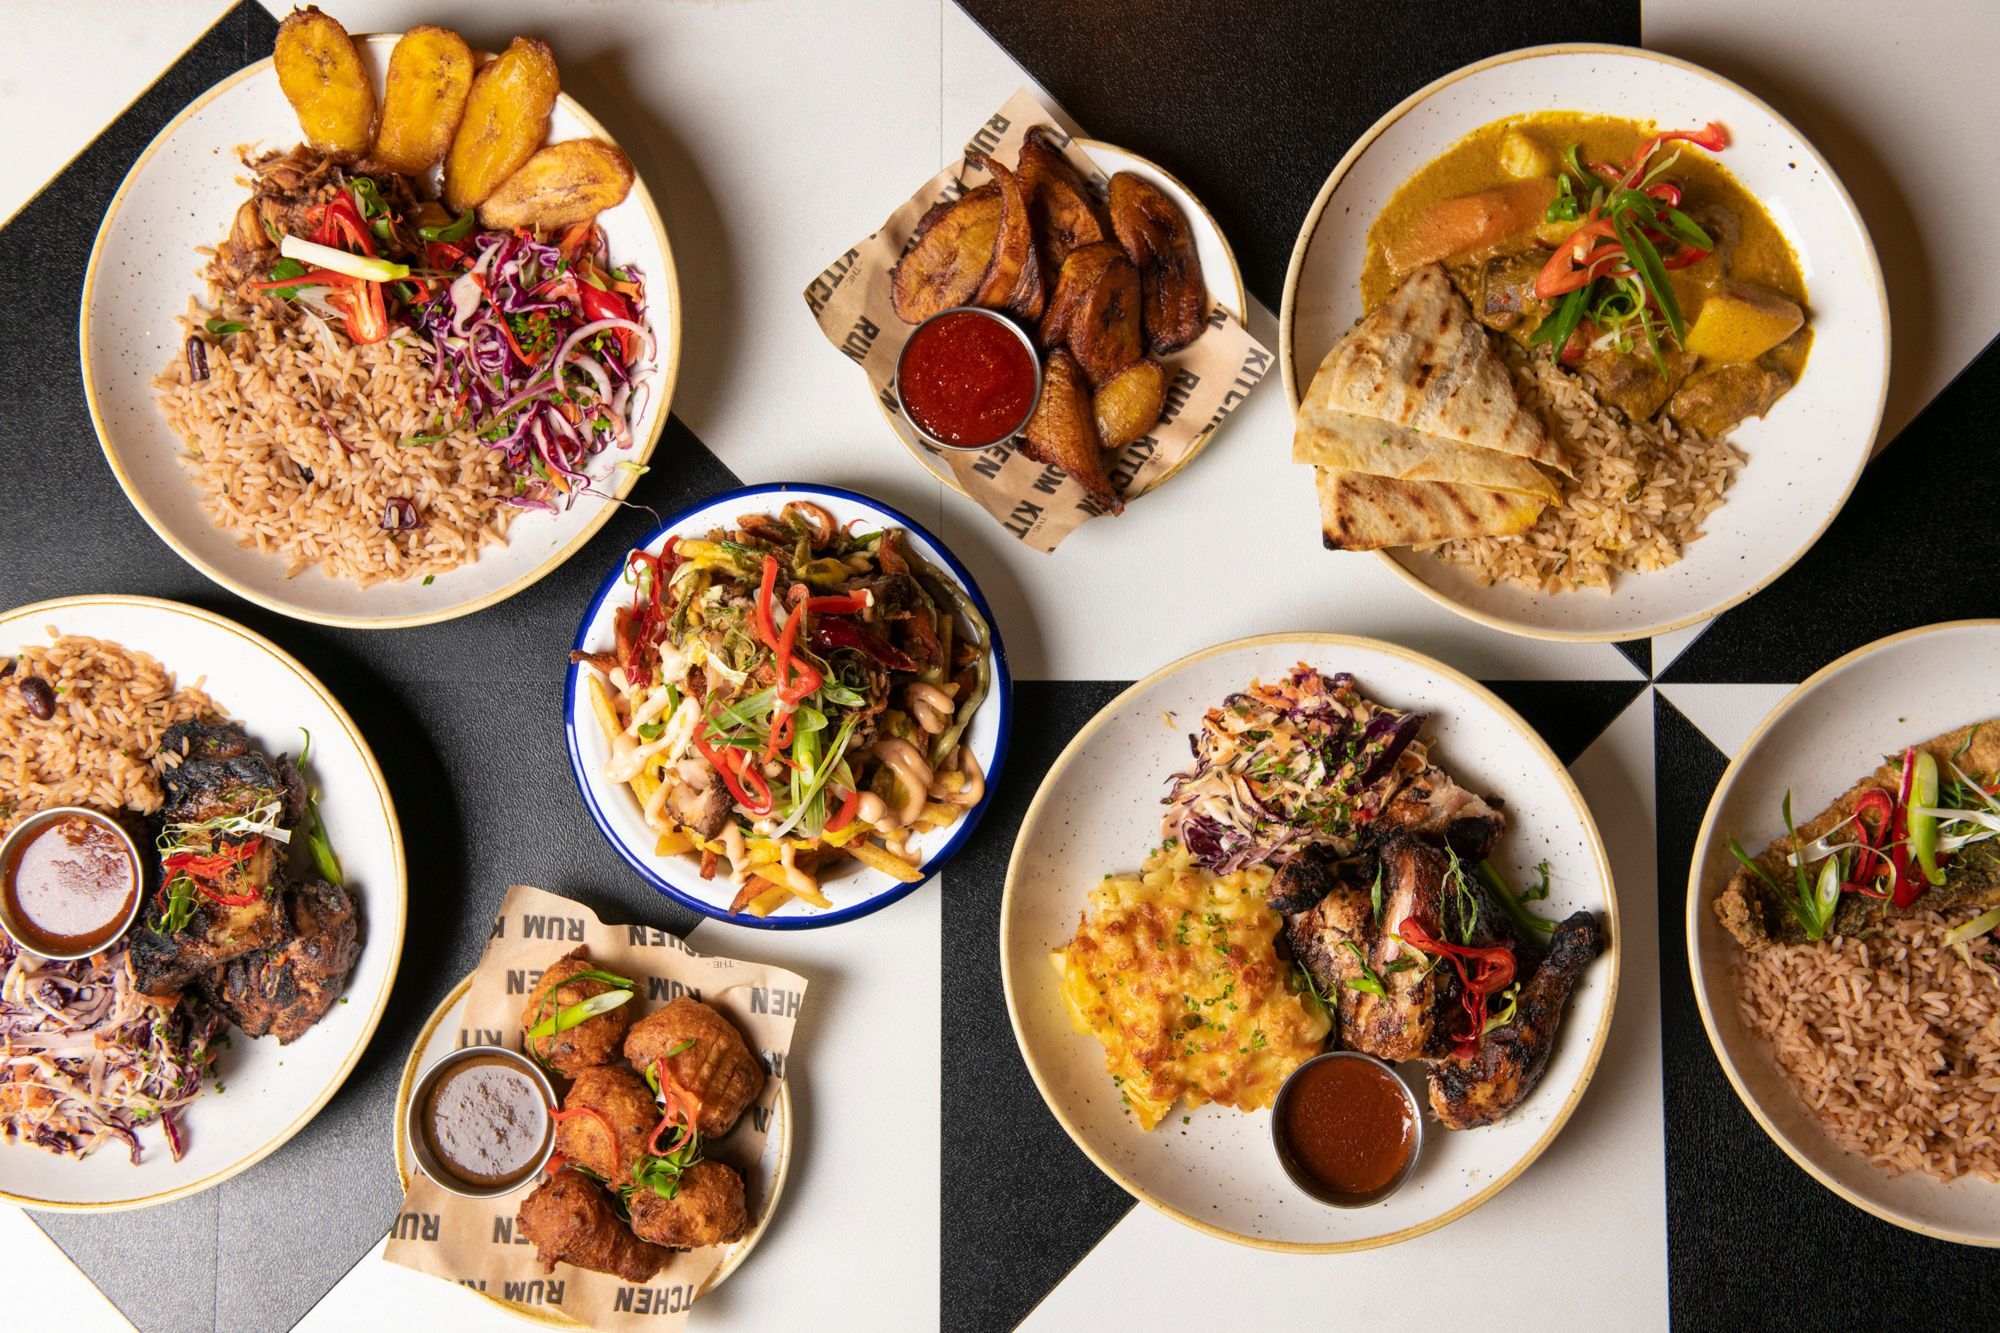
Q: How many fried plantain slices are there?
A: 12